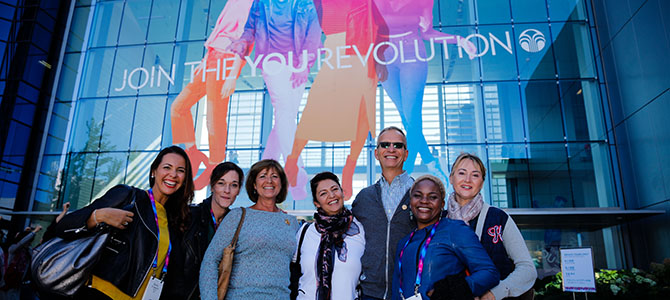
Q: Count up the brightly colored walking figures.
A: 4